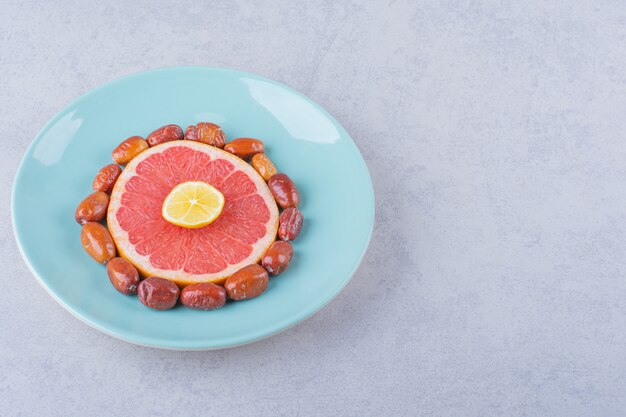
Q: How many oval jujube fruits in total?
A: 15